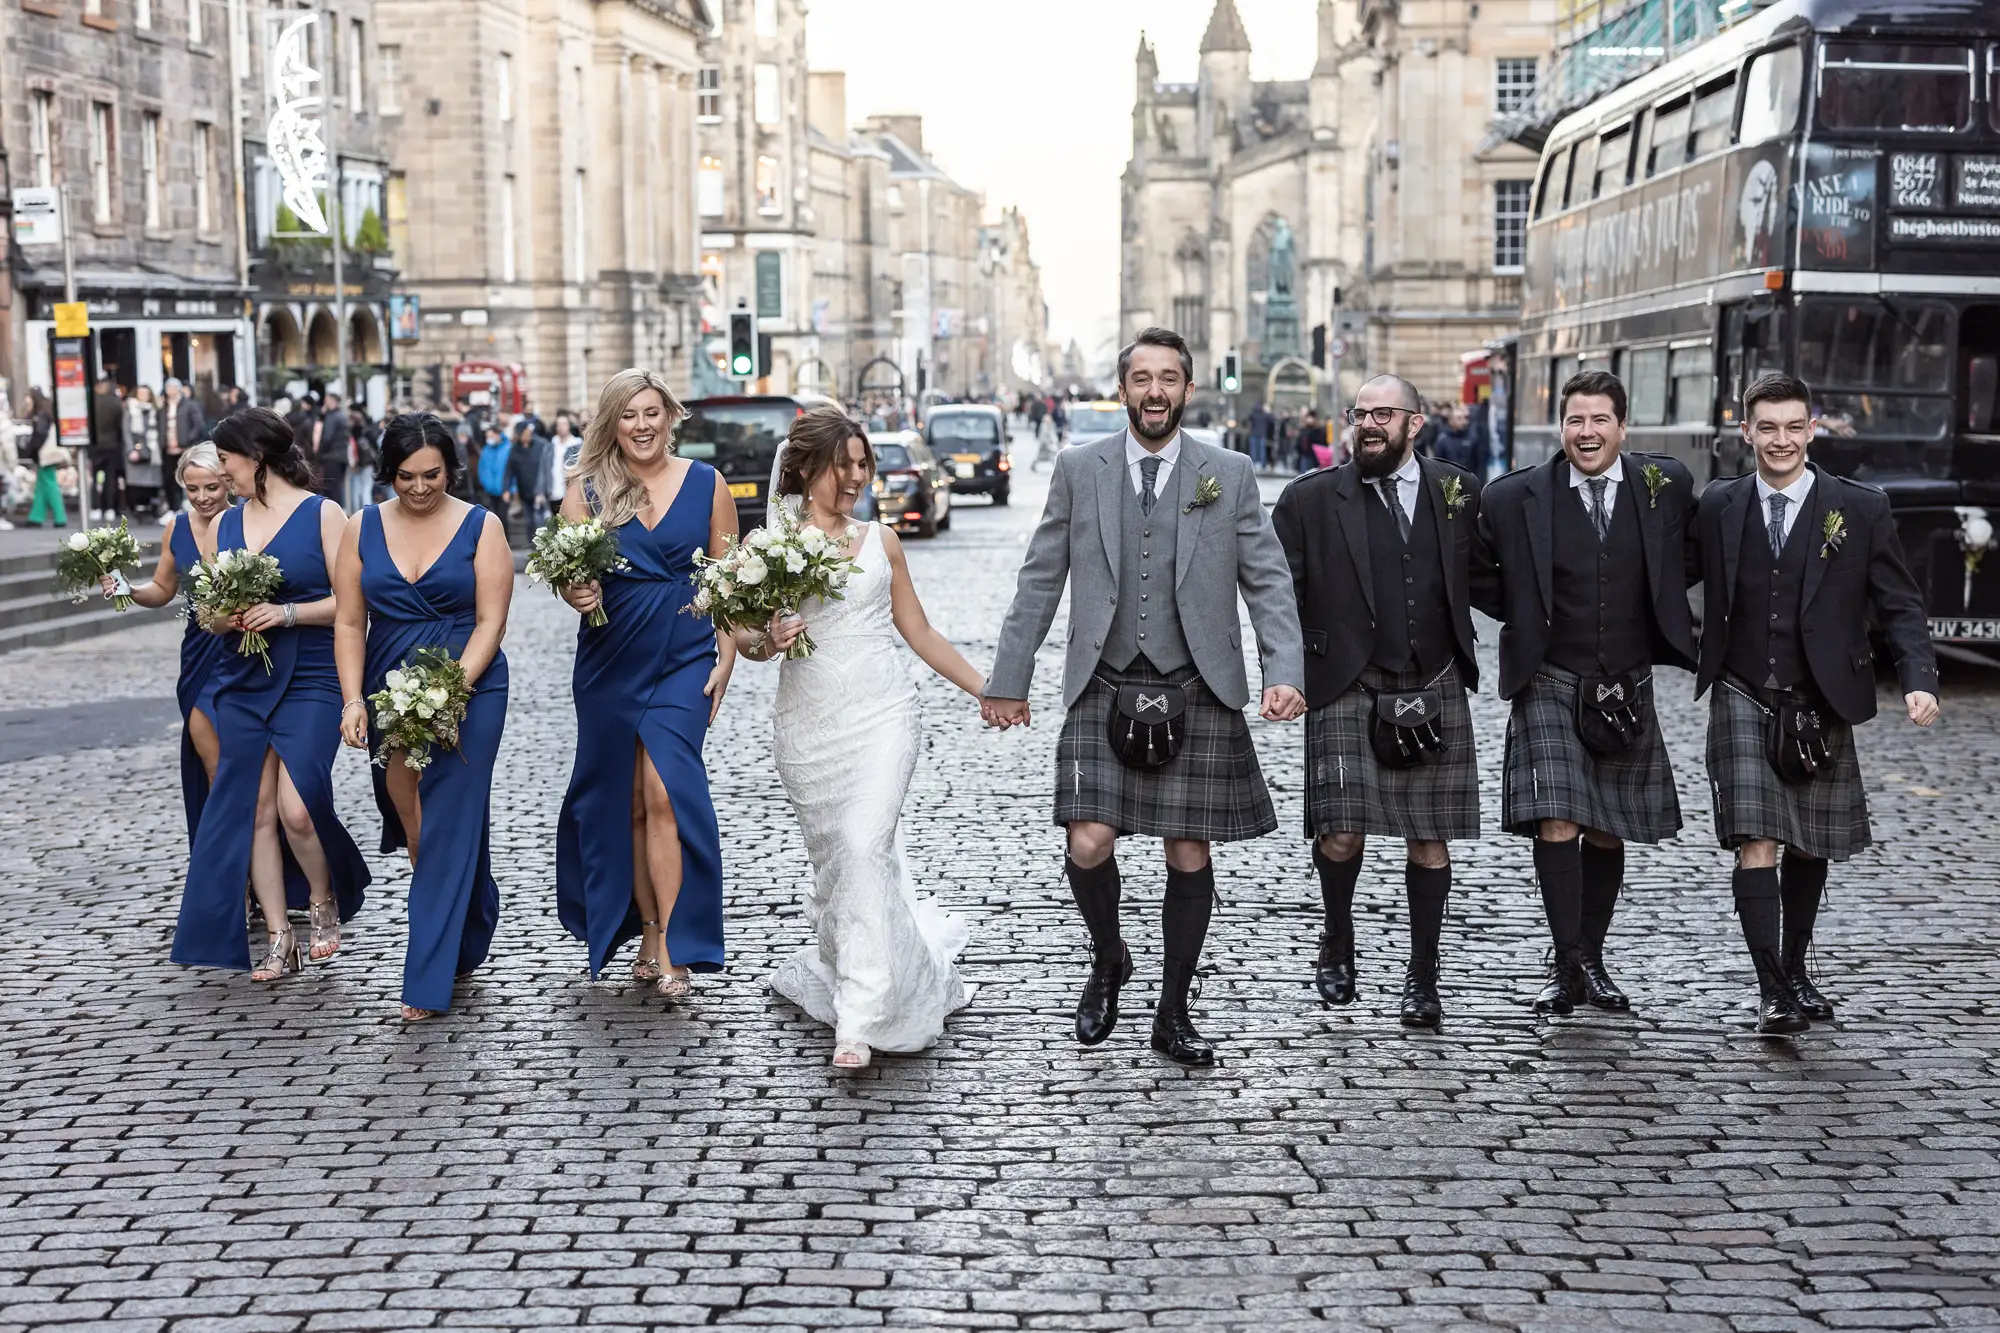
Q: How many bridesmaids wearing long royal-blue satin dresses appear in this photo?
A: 4